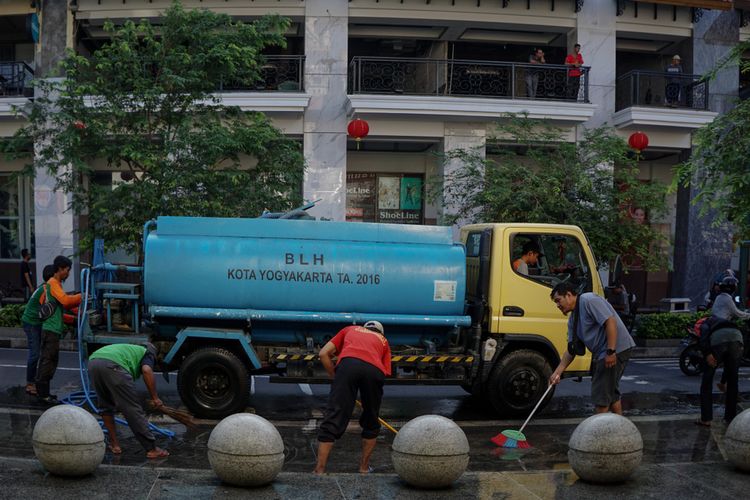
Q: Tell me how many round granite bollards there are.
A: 5